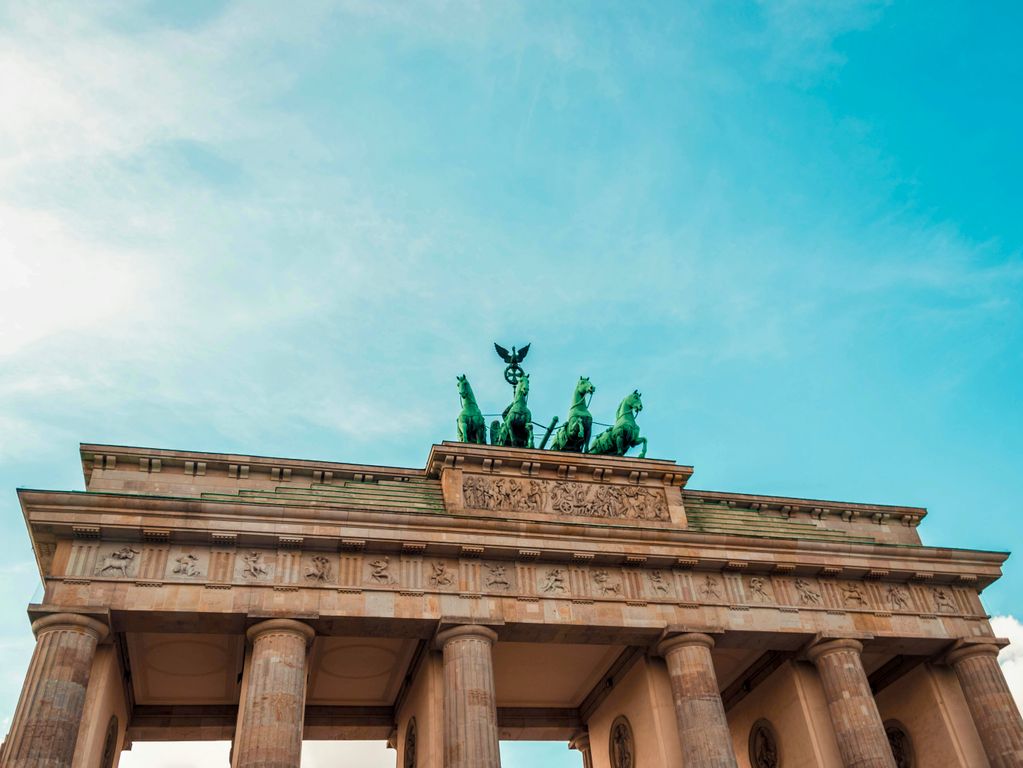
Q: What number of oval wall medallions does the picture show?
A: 5